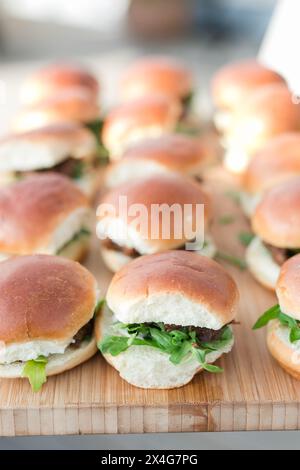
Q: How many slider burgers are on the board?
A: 15